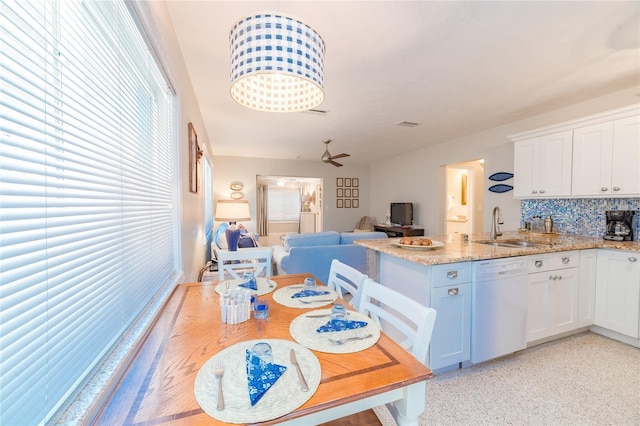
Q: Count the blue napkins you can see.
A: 4